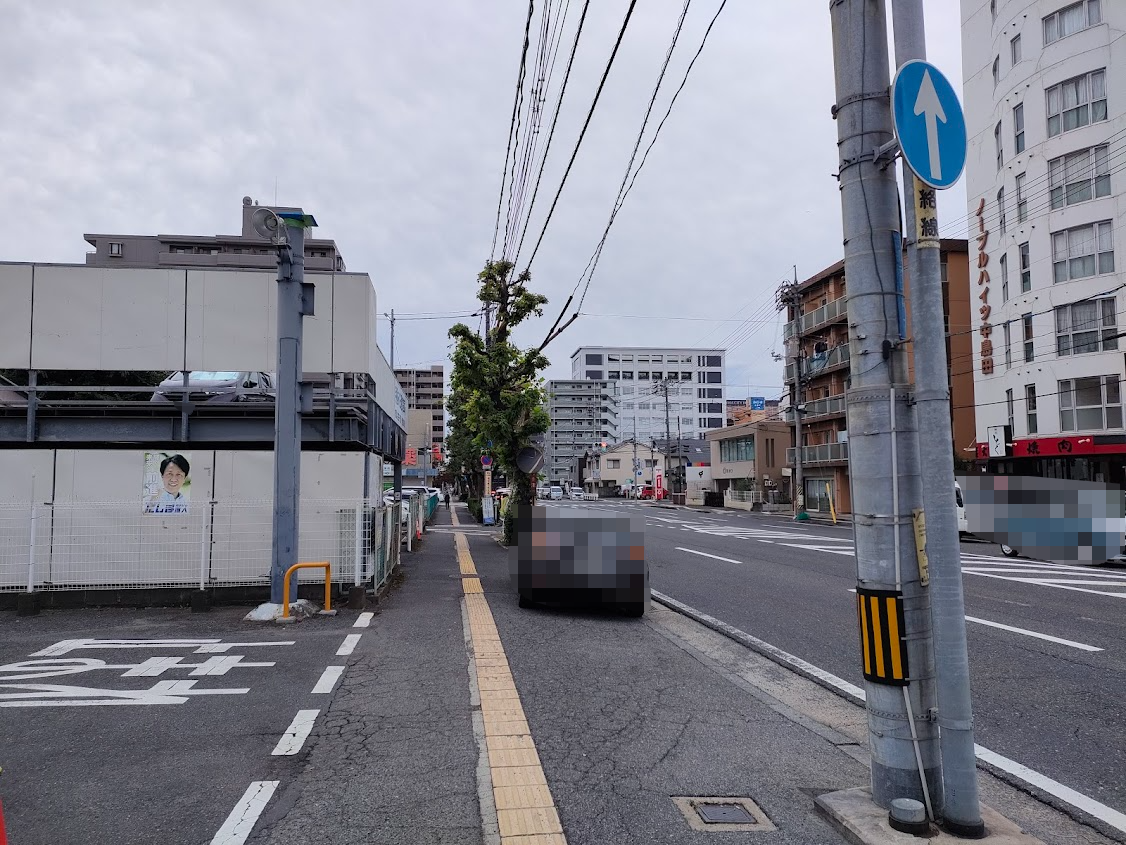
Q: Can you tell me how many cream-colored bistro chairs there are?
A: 0